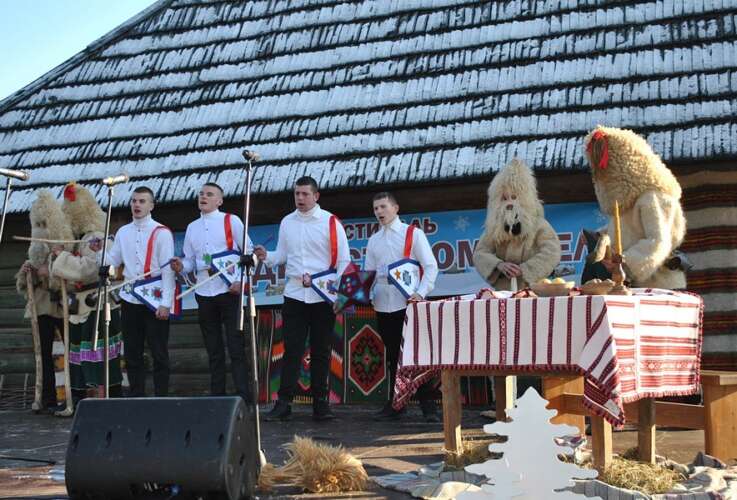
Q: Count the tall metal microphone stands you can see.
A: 3